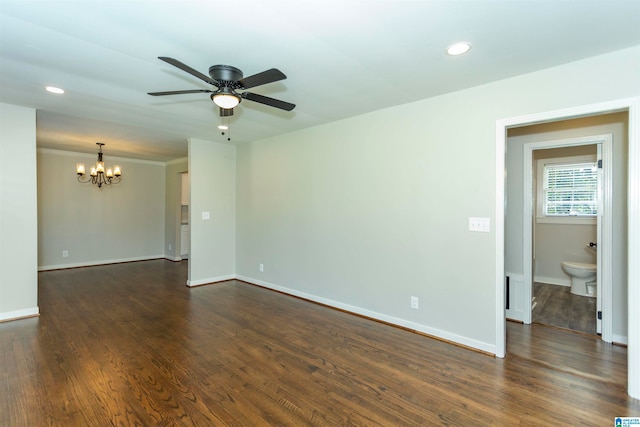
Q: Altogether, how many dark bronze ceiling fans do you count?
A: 1